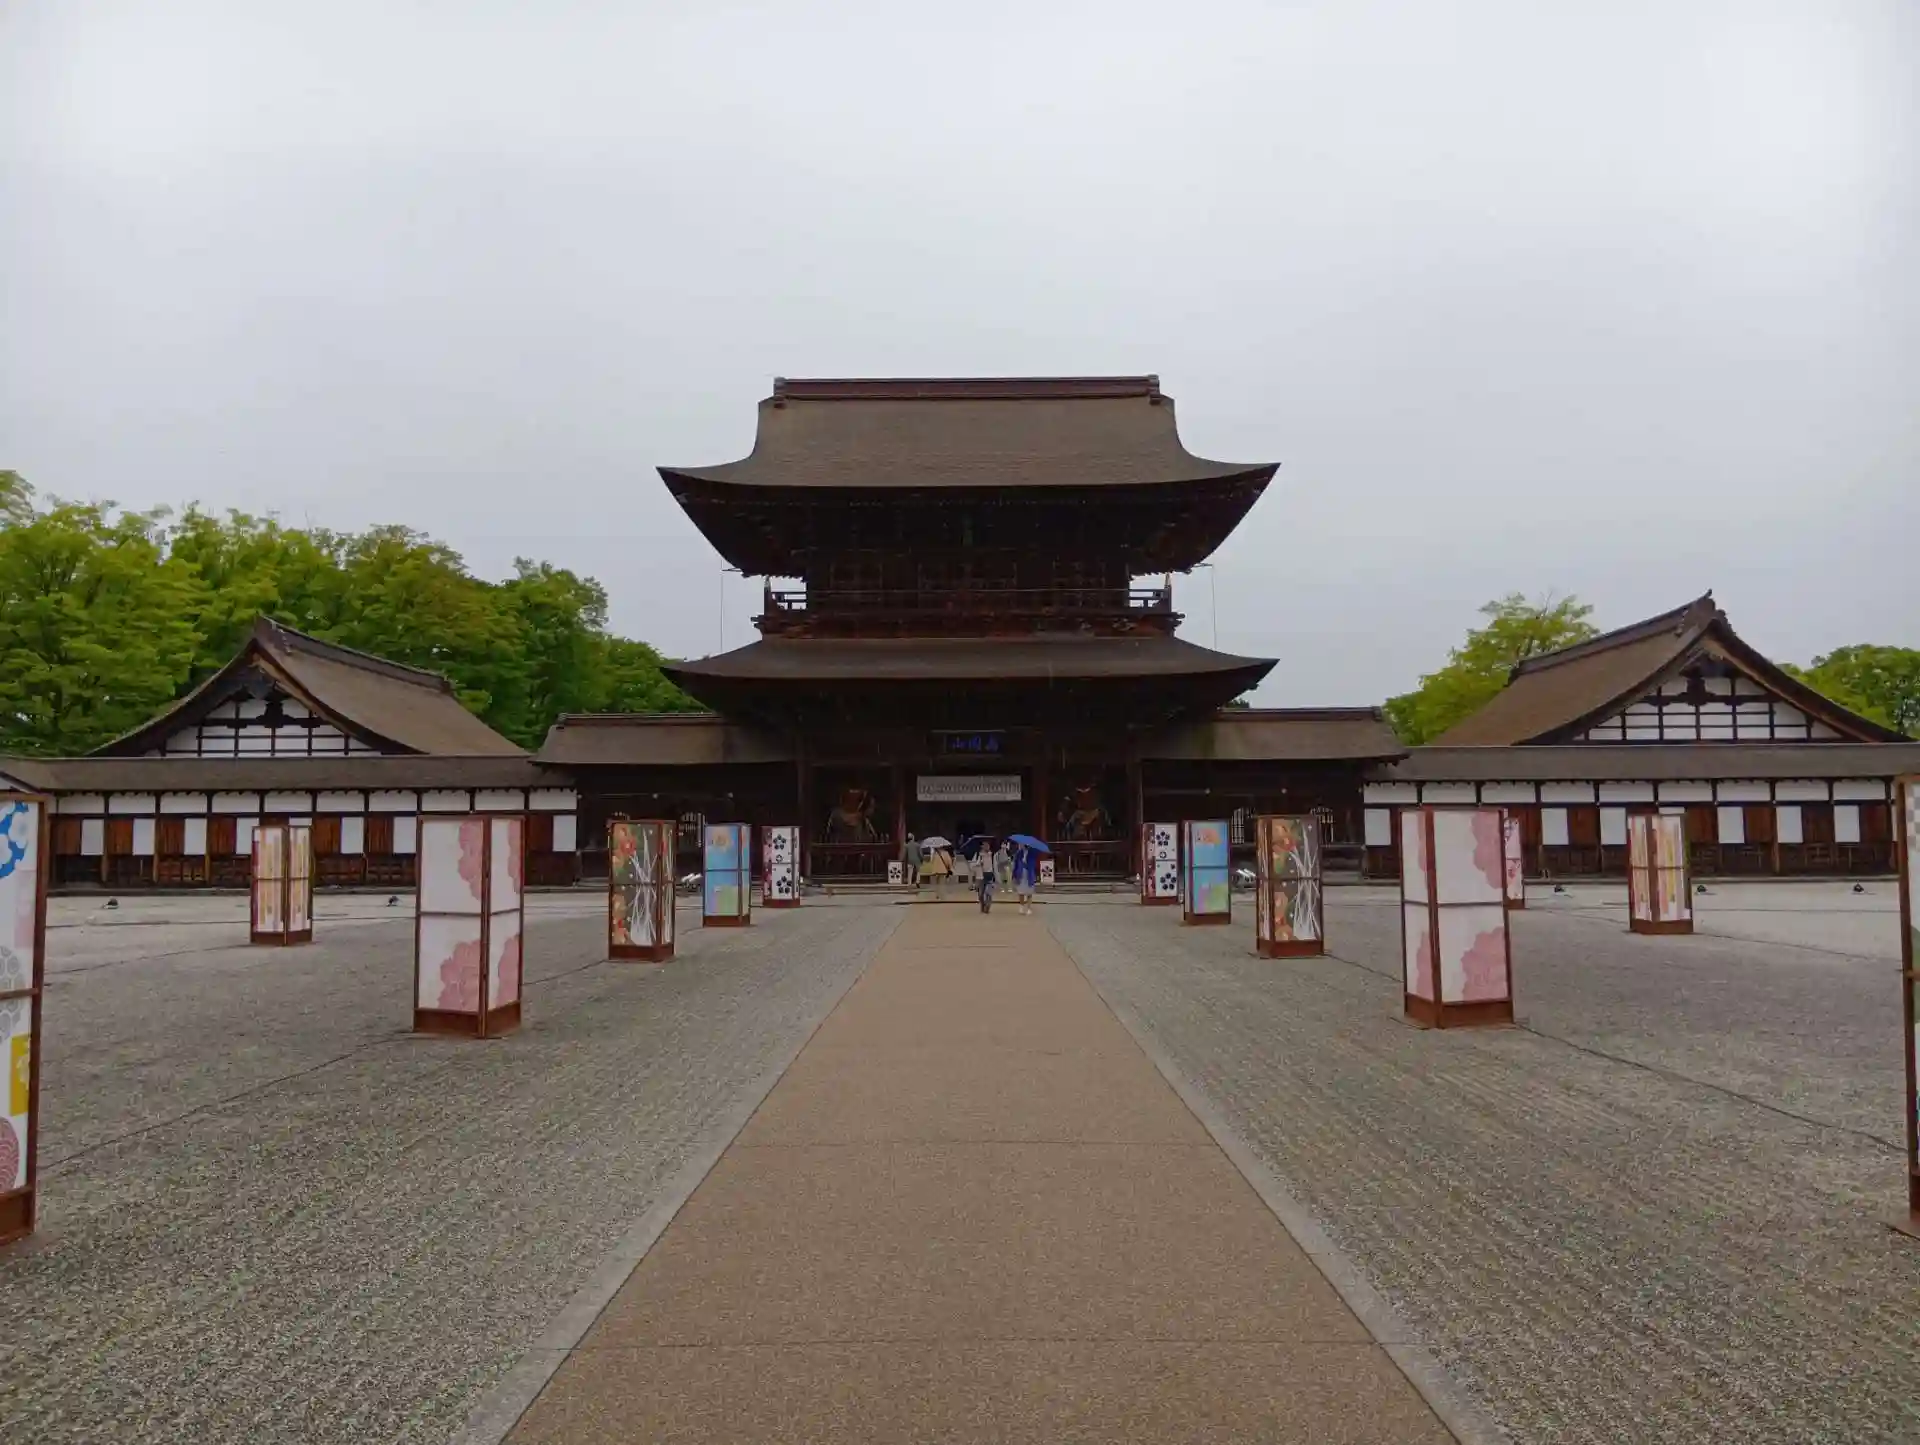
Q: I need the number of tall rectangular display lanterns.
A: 13